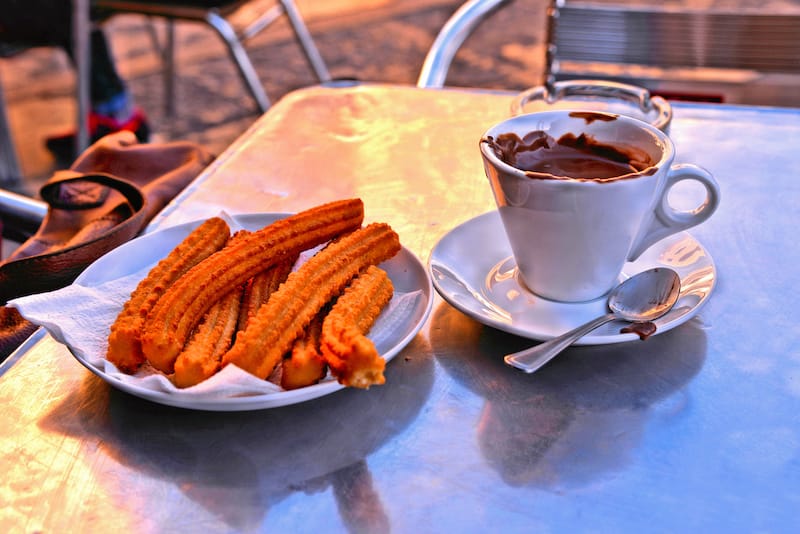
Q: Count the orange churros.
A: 7